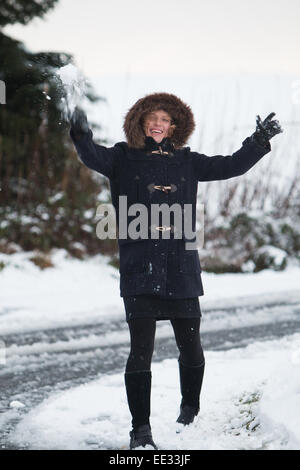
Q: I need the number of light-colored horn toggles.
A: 3